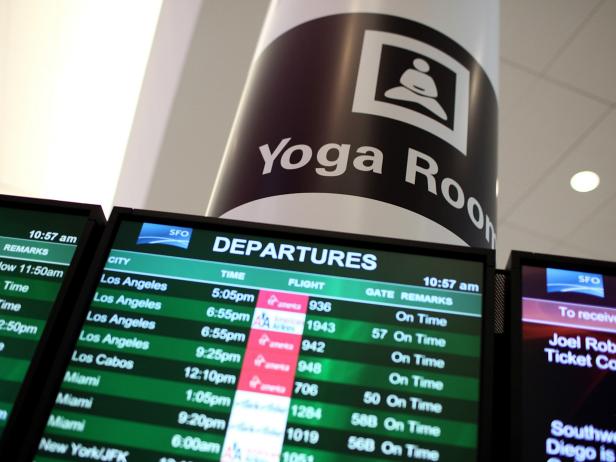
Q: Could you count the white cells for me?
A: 4